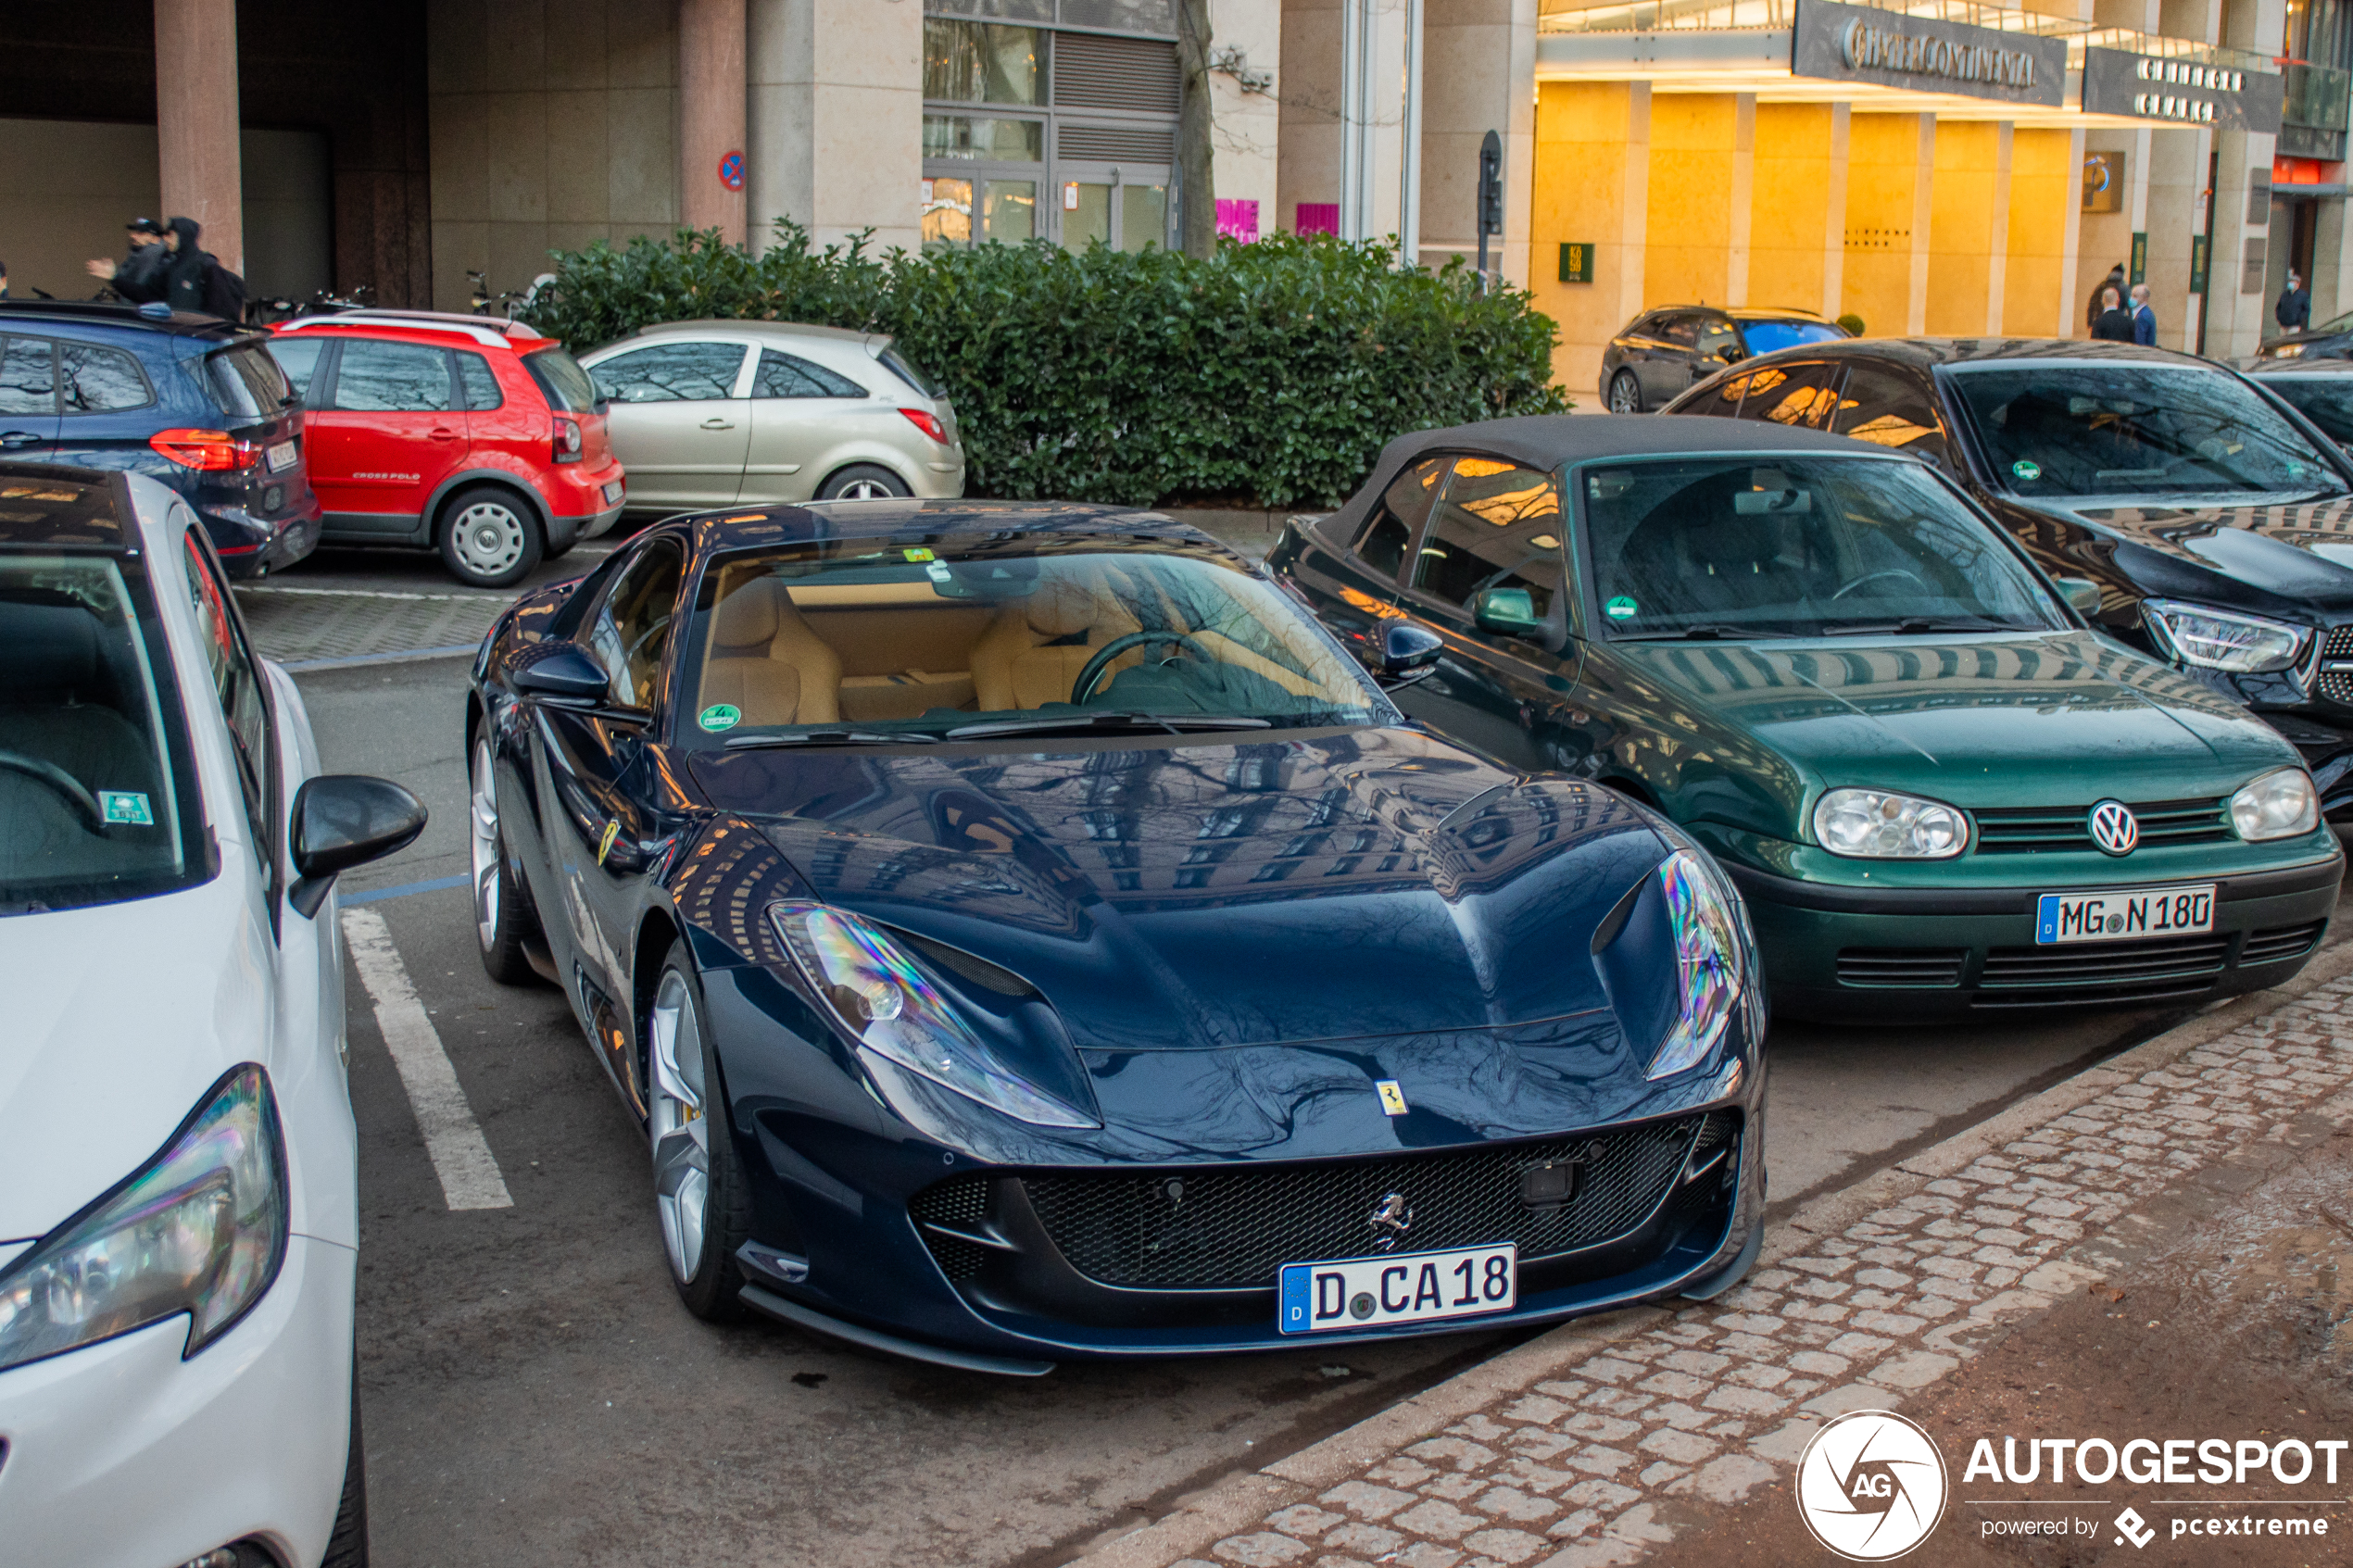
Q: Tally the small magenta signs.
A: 2